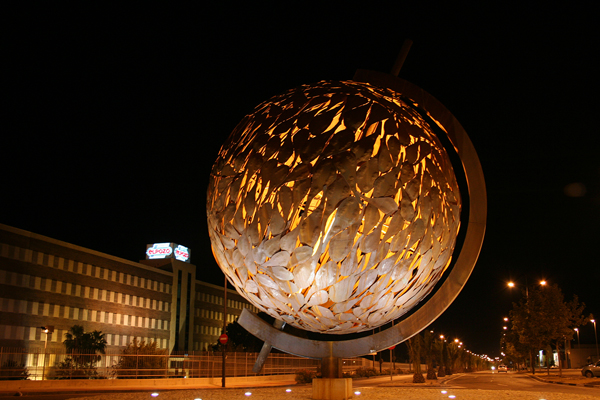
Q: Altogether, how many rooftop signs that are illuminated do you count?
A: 2